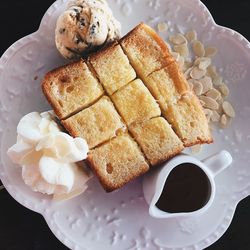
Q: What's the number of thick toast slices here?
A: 9